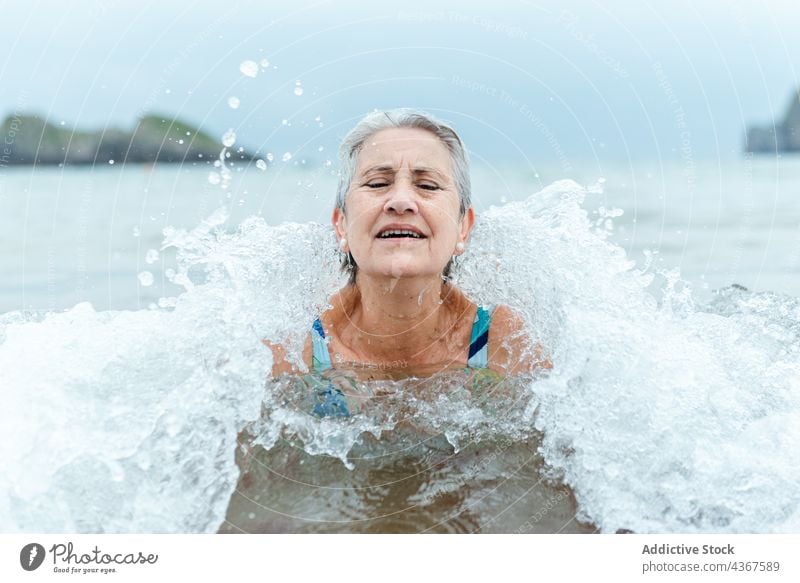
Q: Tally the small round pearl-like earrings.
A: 2